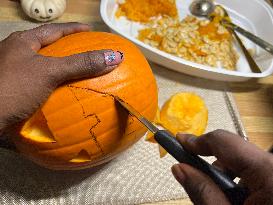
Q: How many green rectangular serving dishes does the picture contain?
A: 0